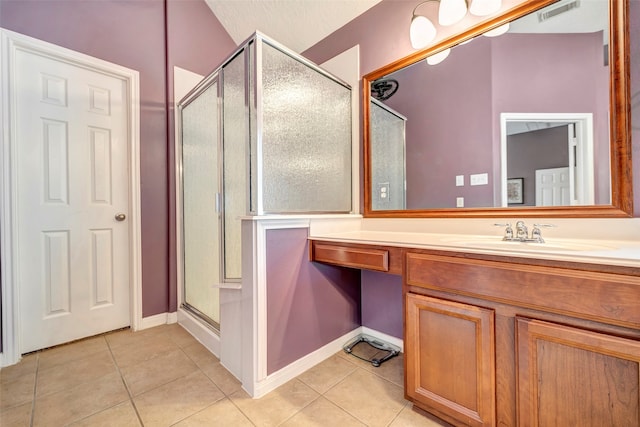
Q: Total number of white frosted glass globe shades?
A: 3